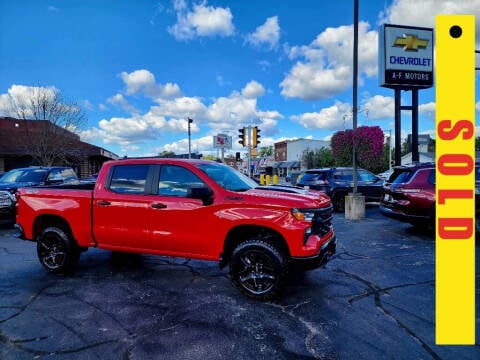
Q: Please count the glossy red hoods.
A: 1